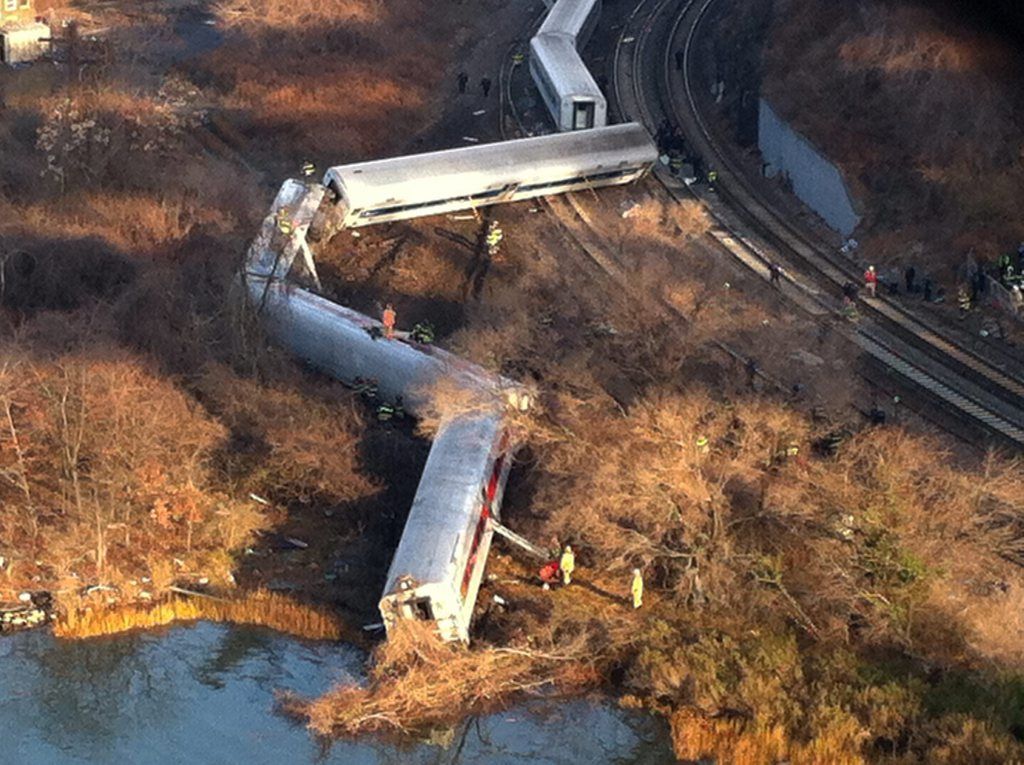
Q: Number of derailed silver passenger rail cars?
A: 6